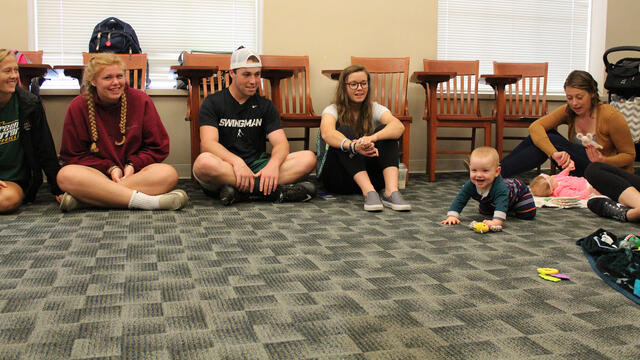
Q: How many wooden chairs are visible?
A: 7